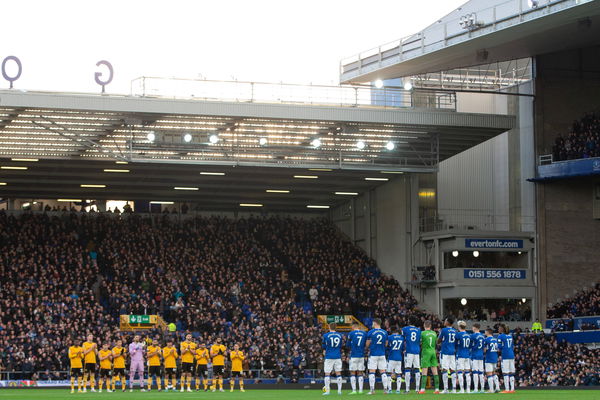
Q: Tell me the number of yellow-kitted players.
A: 10